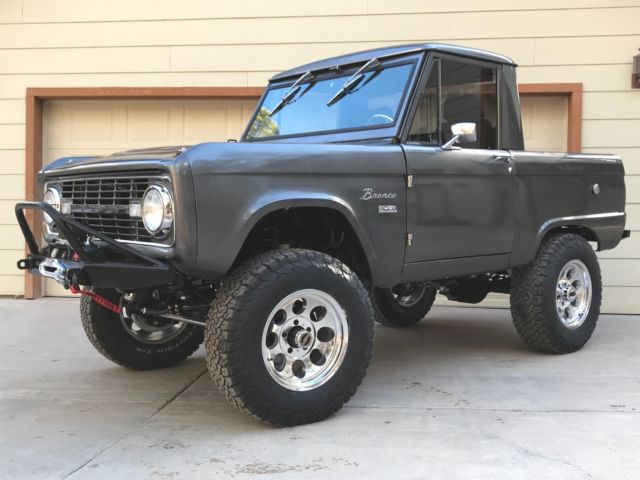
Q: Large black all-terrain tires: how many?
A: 4